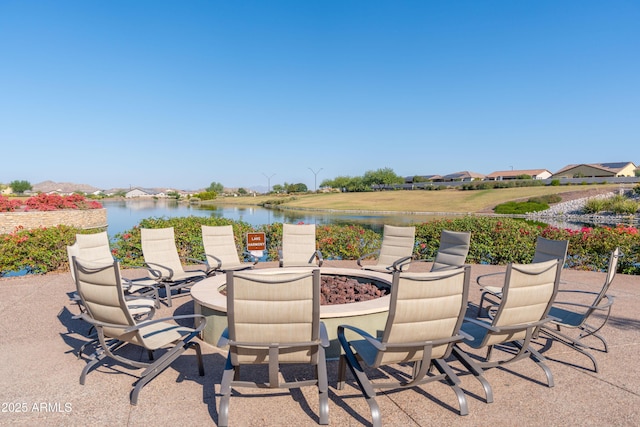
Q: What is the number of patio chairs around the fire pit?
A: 13